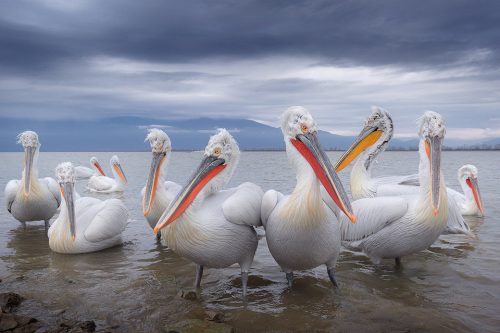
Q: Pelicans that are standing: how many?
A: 6